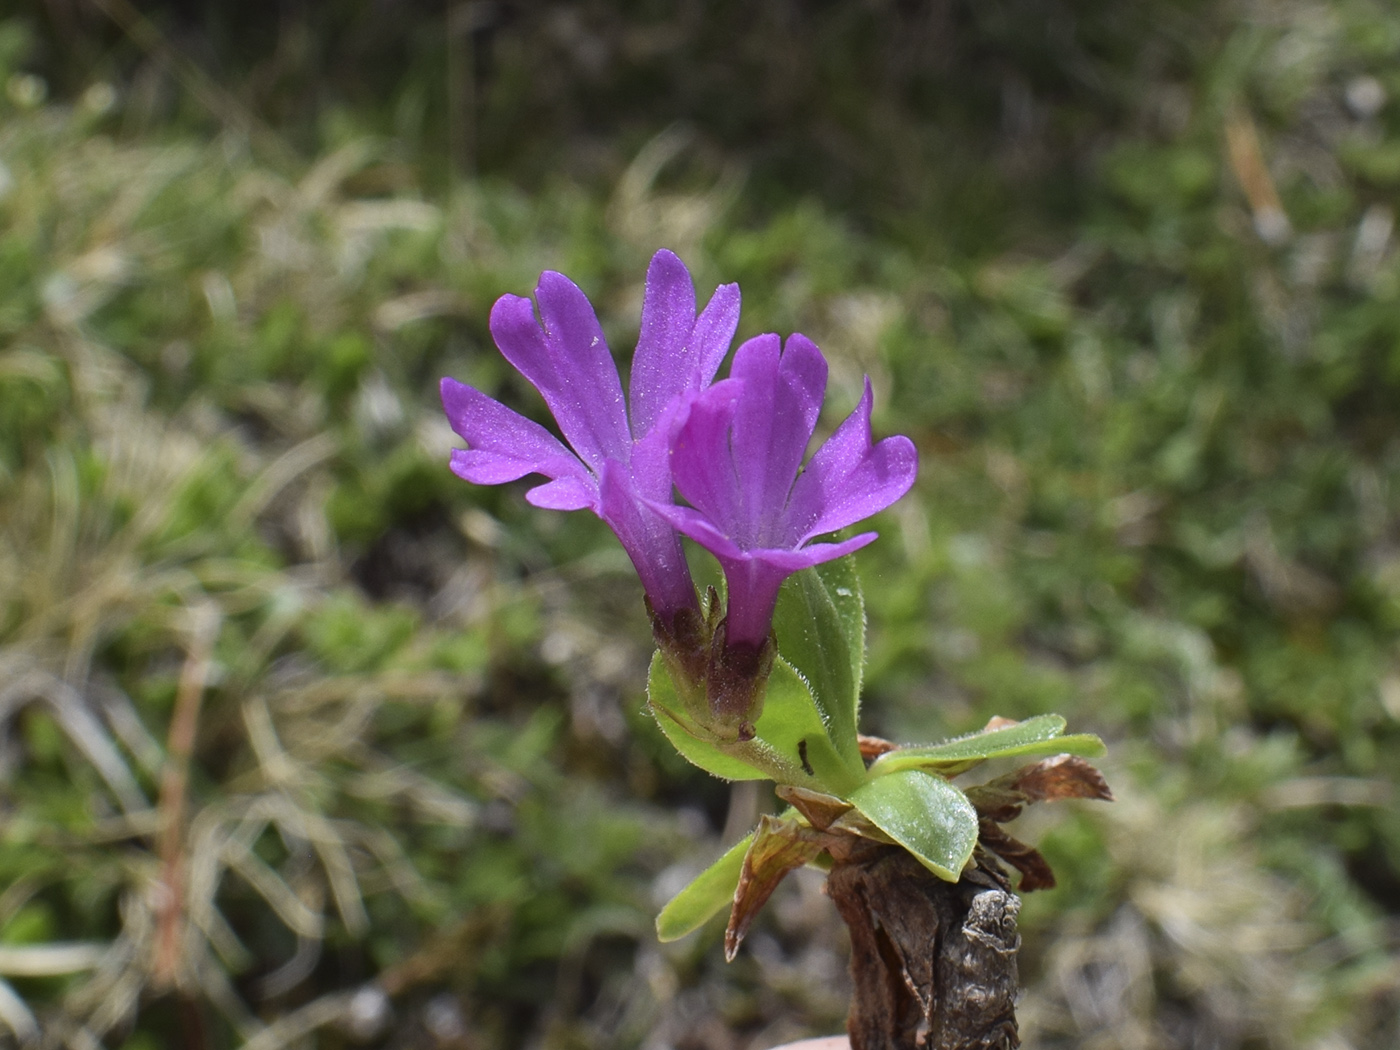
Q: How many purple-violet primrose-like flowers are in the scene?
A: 2